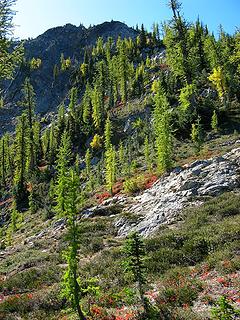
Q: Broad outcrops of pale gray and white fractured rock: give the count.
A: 1